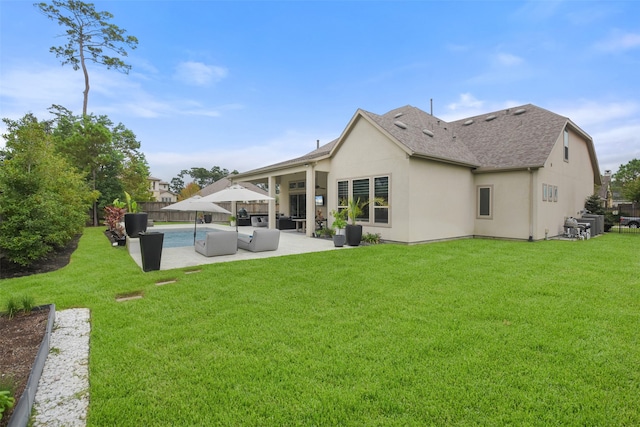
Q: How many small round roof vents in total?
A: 6